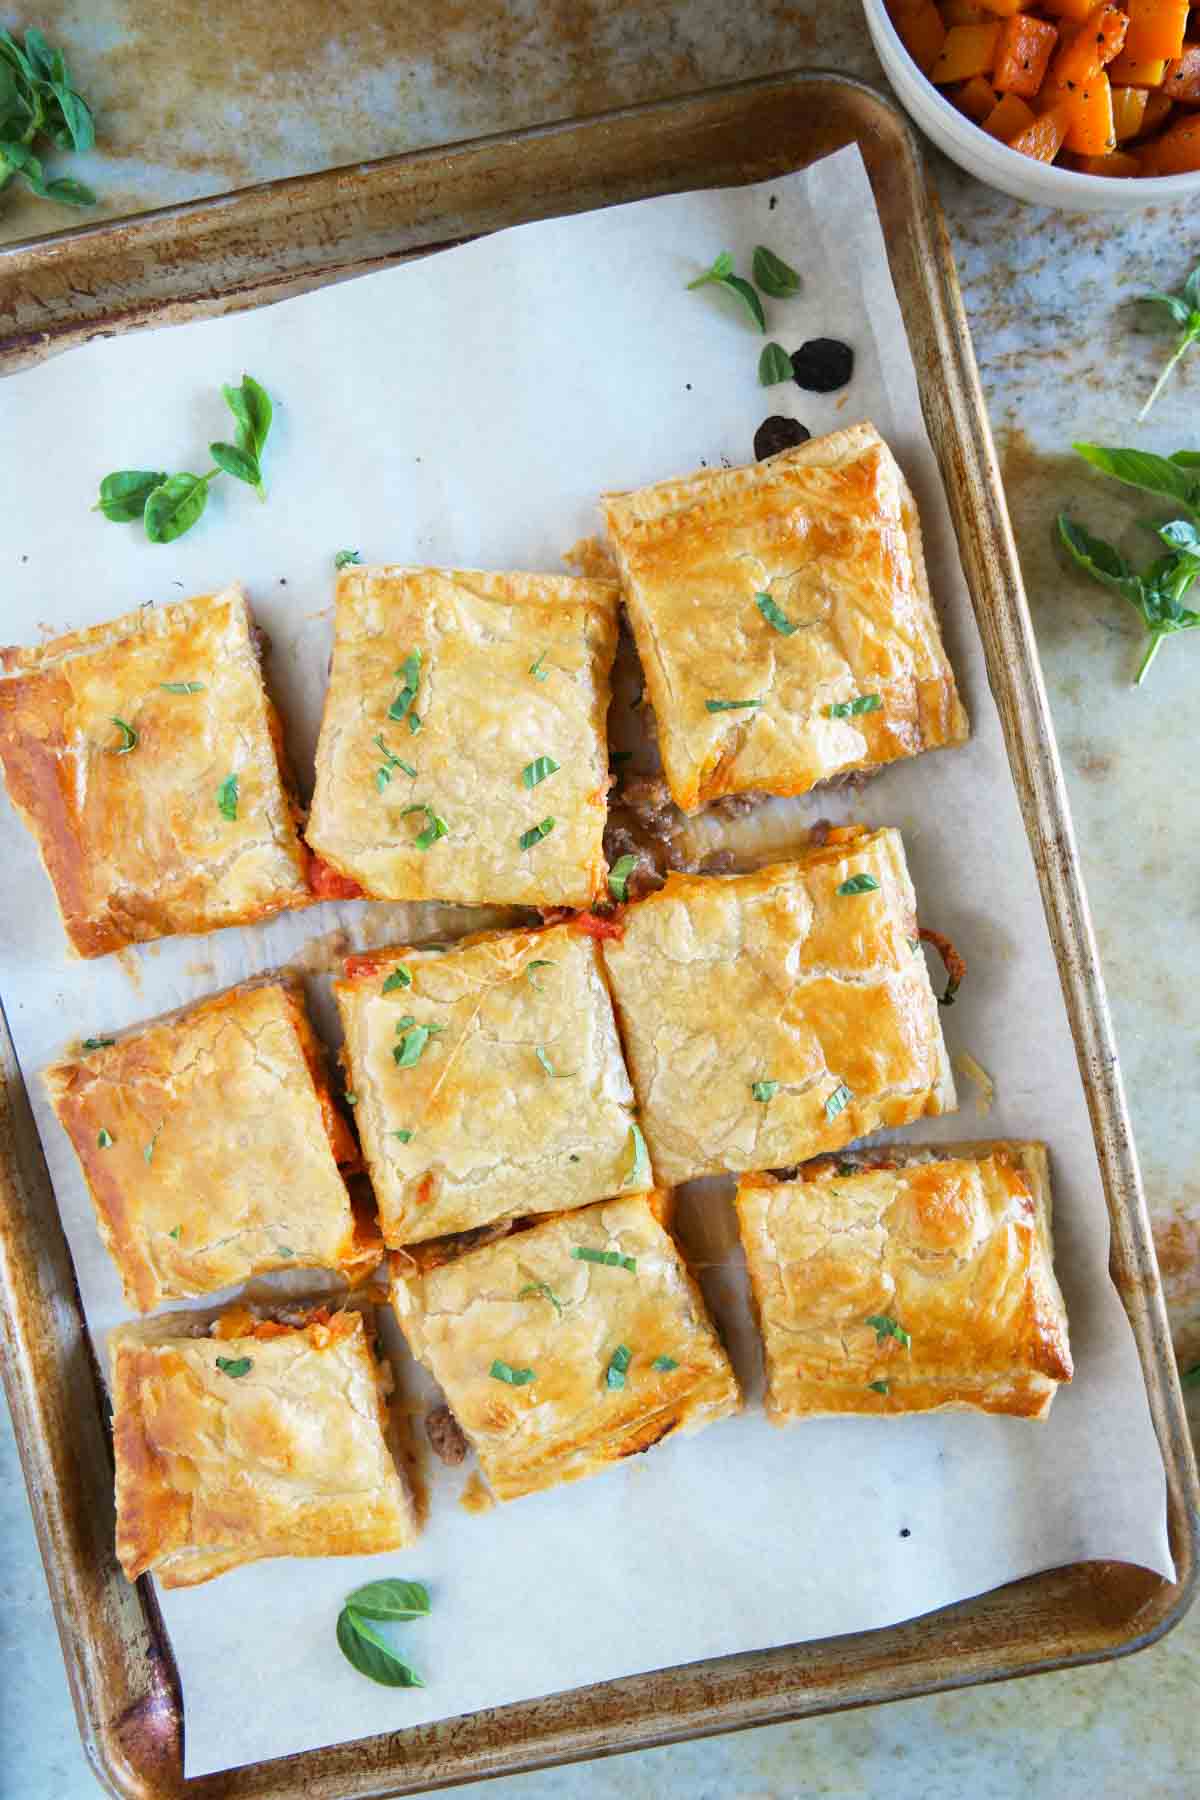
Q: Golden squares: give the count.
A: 9